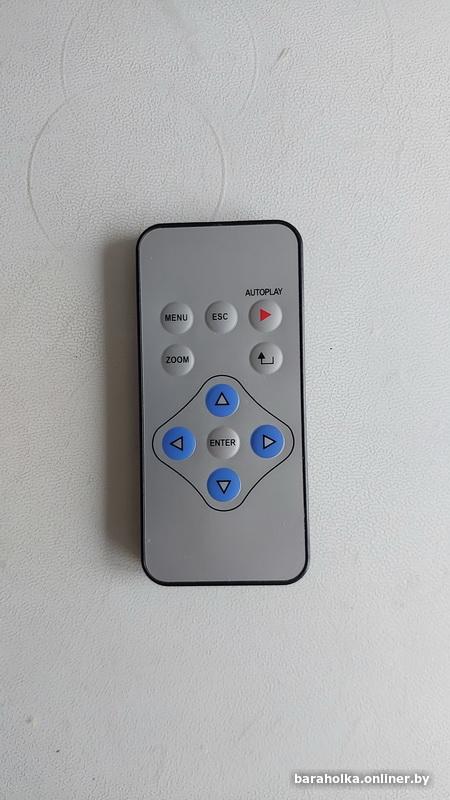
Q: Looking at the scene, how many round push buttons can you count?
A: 10